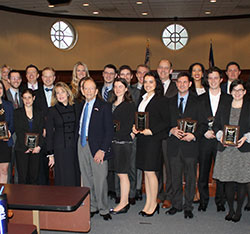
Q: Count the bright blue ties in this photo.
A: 1